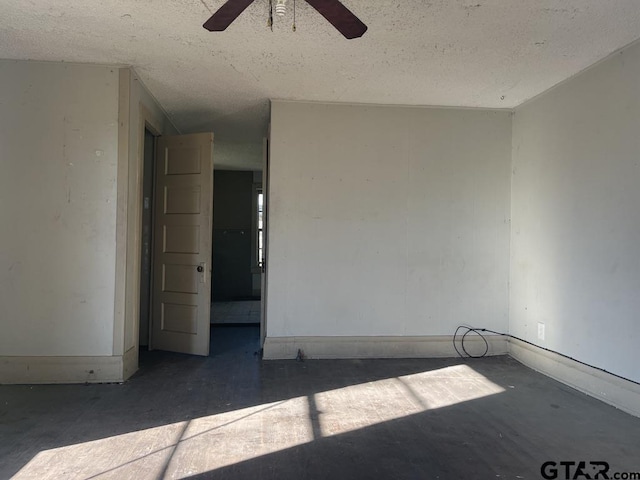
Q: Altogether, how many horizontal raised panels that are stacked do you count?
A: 5